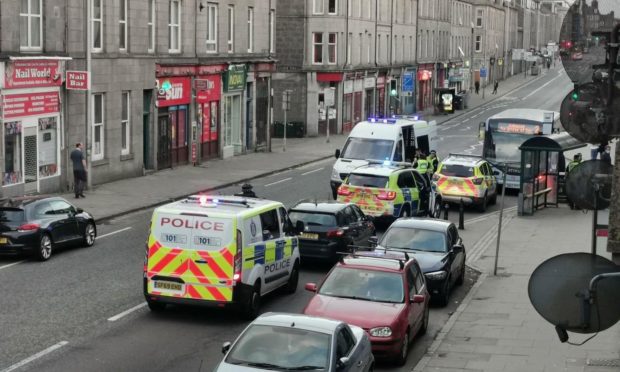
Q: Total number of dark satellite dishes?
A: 4